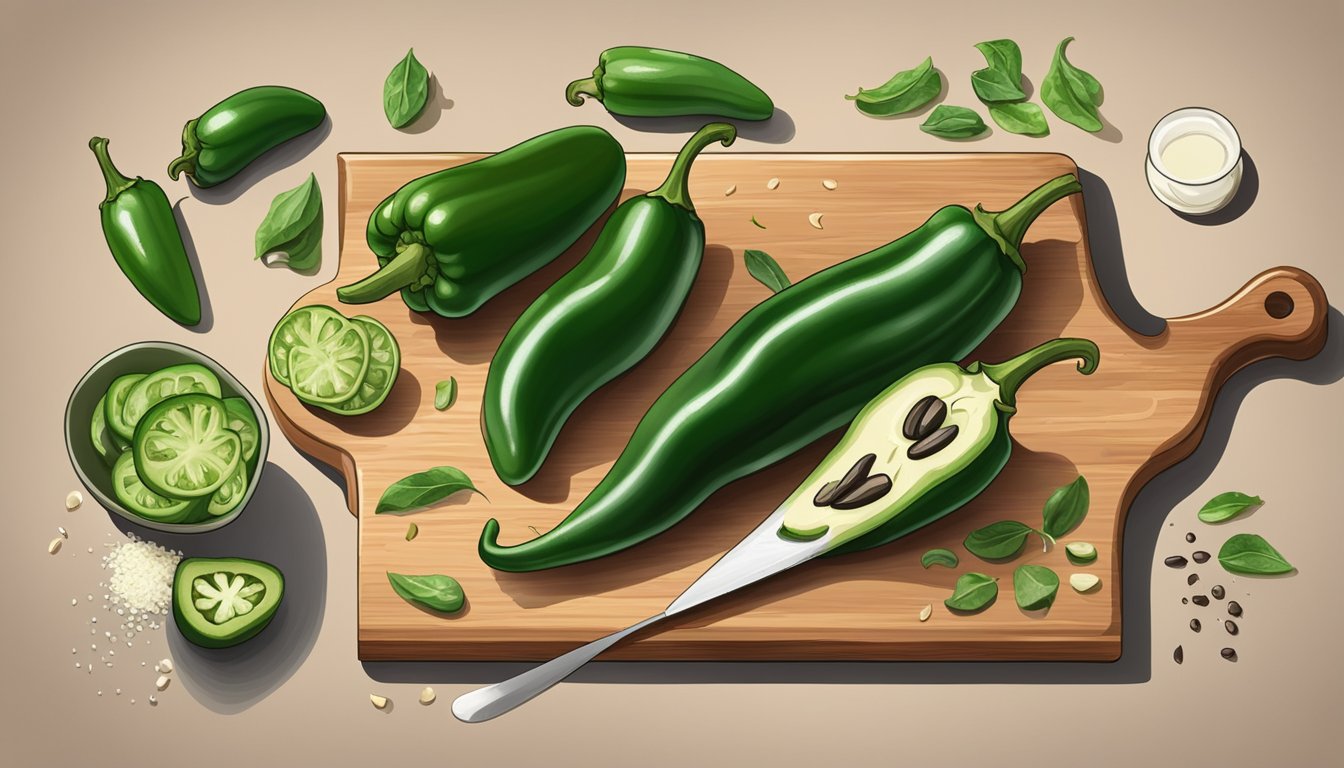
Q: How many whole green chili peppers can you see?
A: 6